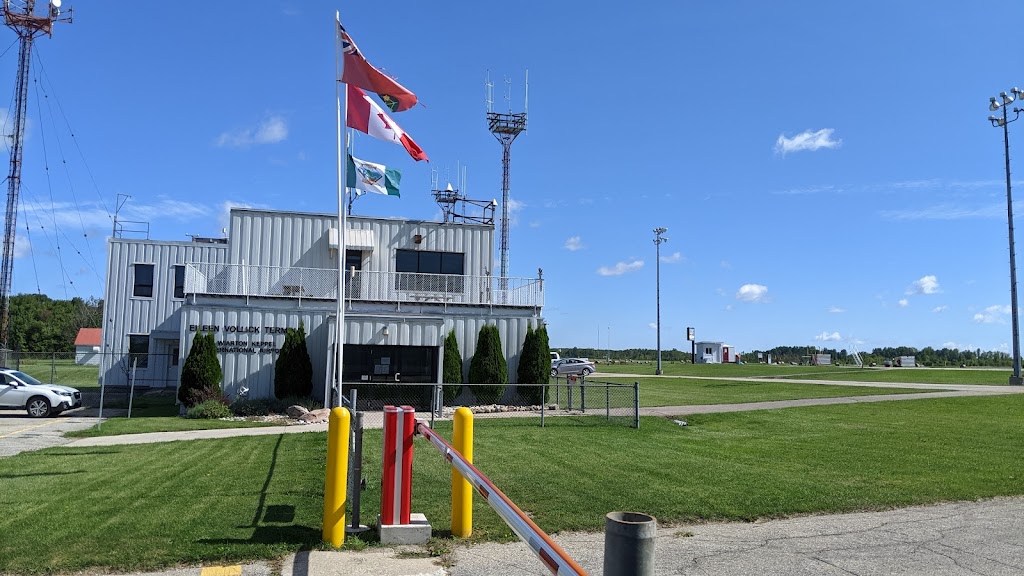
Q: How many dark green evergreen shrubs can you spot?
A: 5